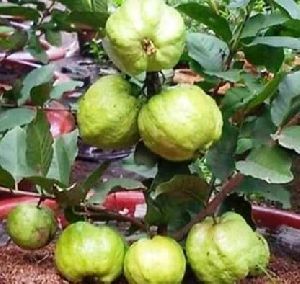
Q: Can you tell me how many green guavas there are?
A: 7